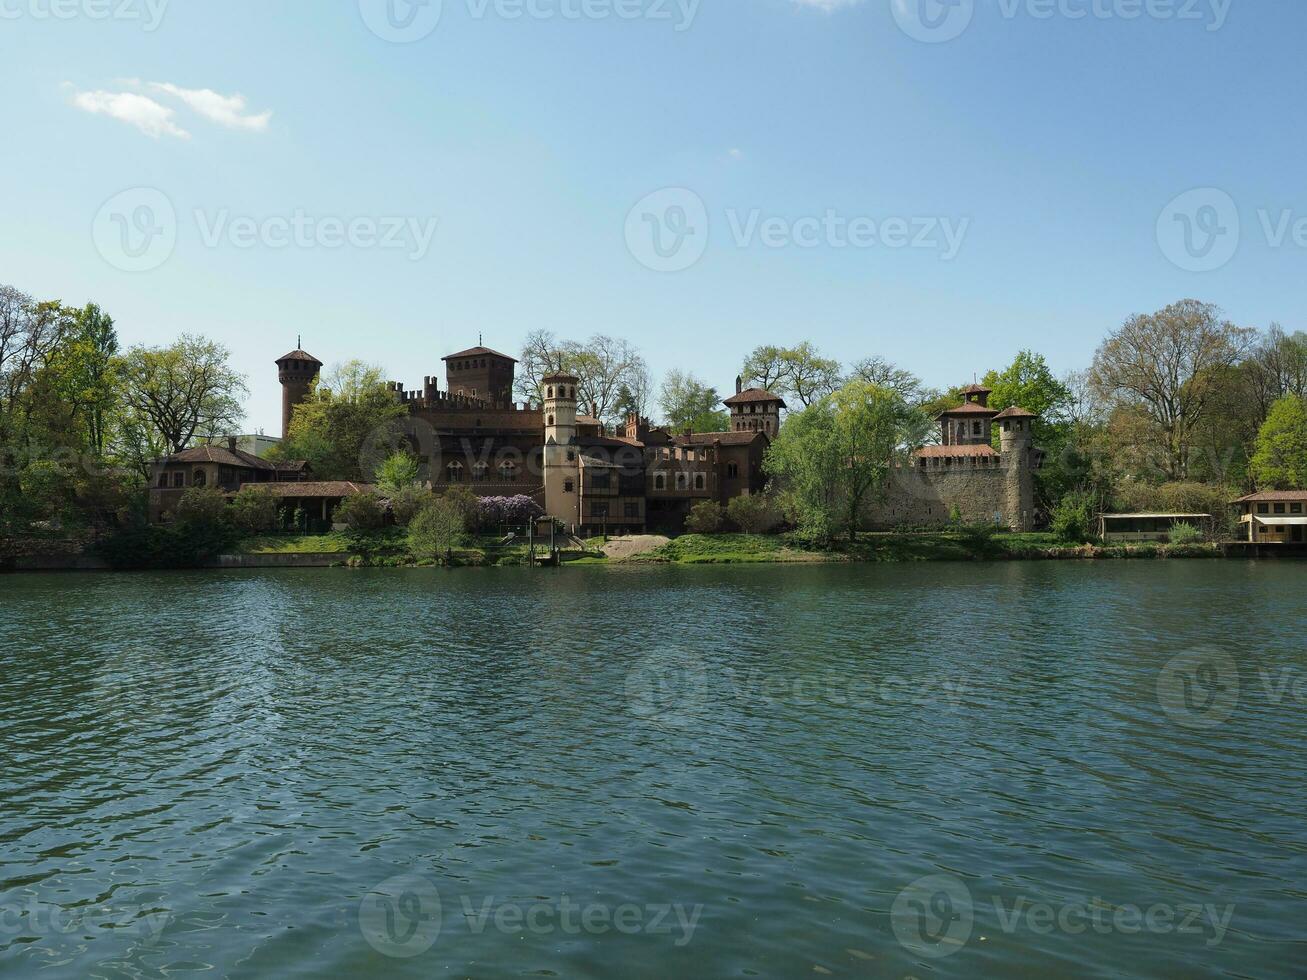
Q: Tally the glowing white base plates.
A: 0